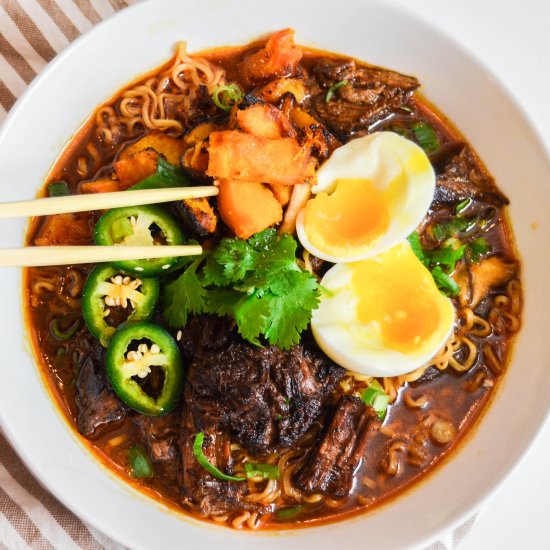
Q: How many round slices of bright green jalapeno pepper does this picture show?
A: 3